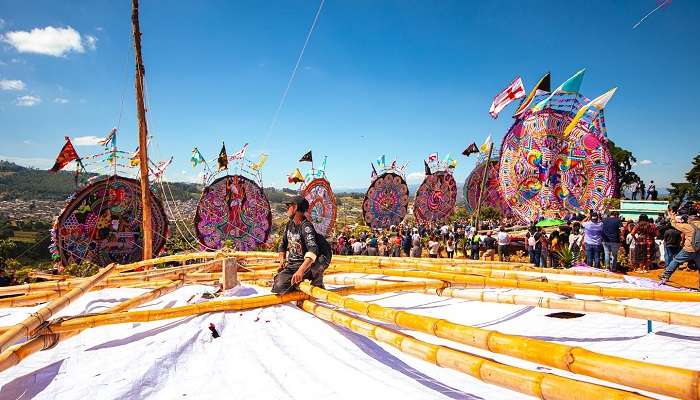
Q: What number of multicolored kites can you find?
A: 7